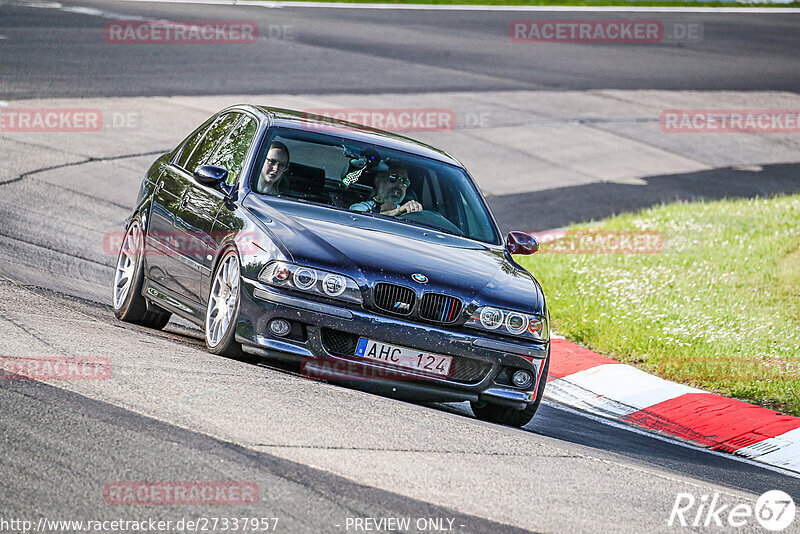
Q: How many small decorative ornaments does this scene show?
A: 1